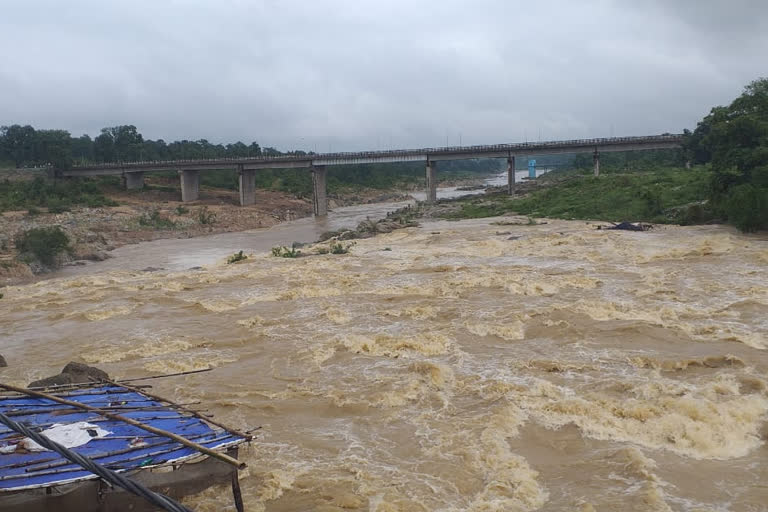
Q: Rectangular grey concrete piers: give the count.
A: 7